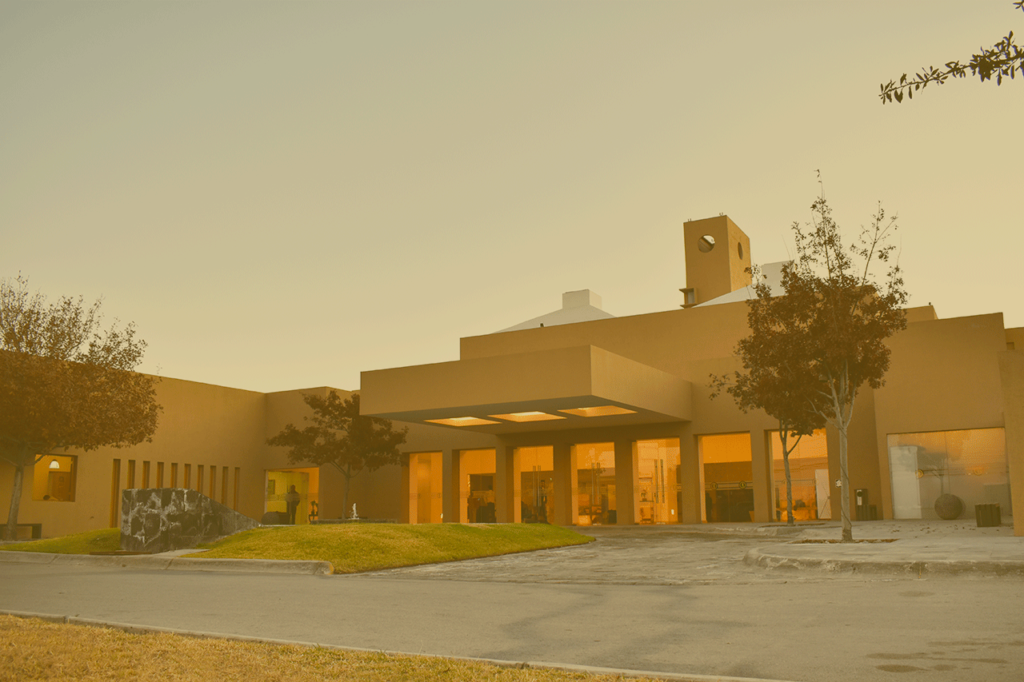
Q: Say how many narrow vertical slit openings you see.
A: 10